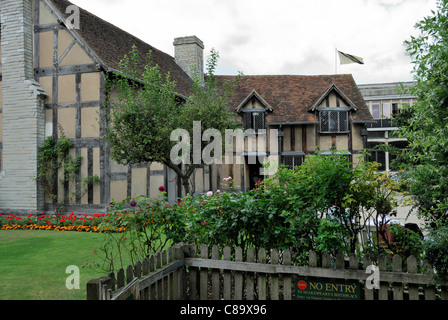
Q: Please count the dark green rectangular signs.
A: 1